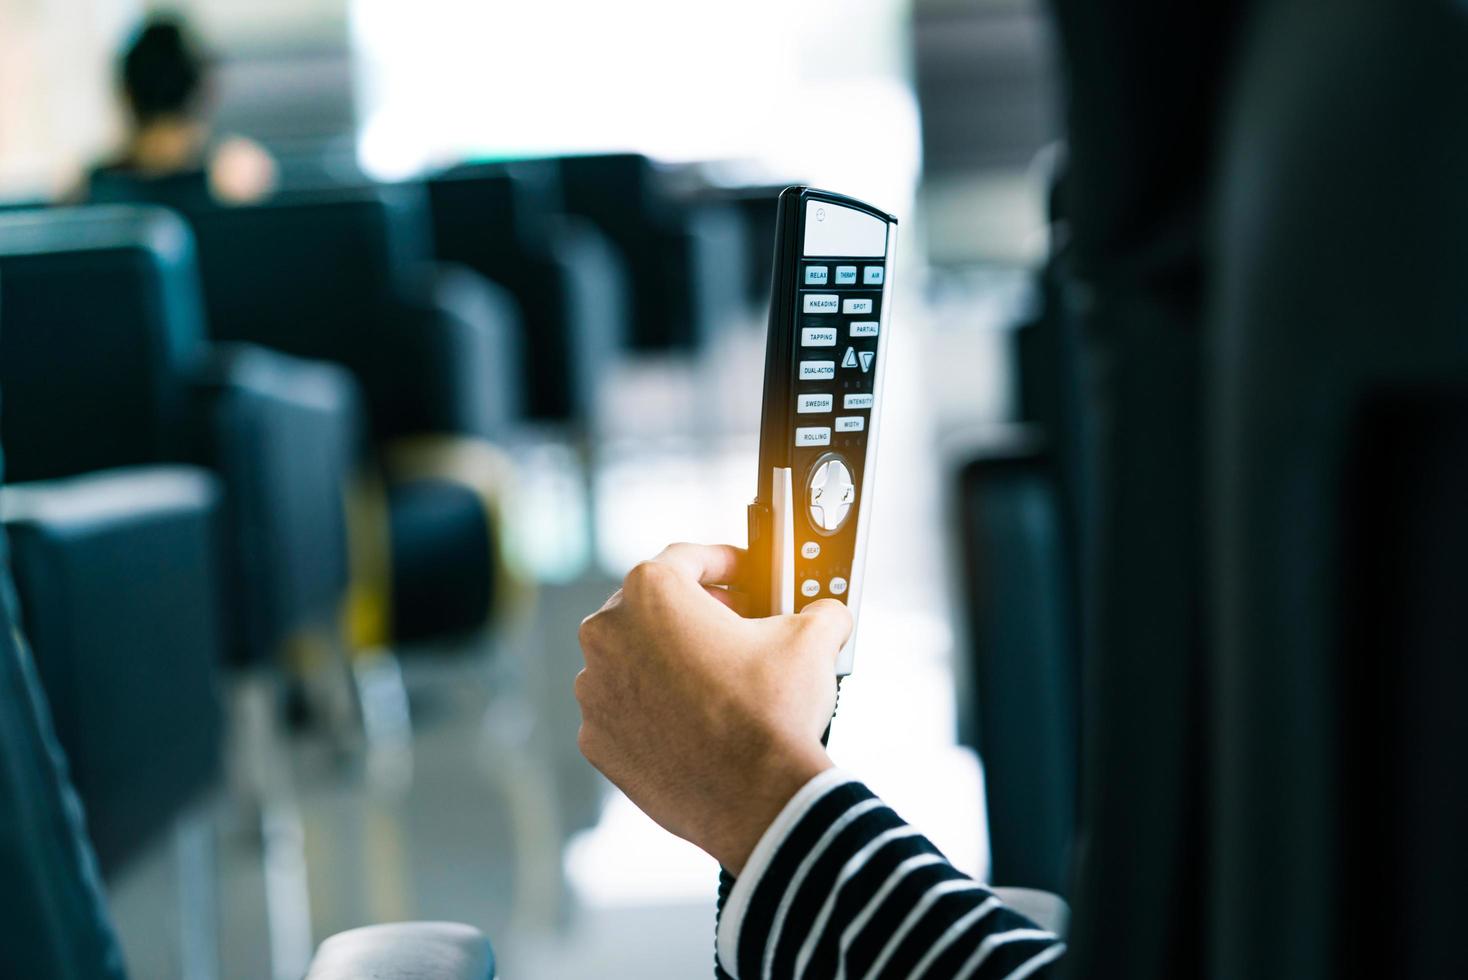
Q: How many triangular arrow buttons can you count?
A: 2